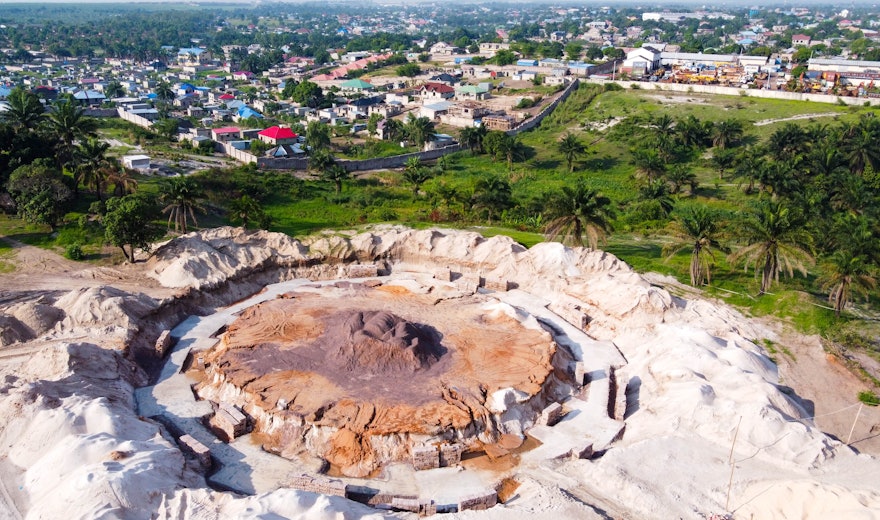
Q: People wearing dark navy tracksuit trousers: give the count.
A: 0